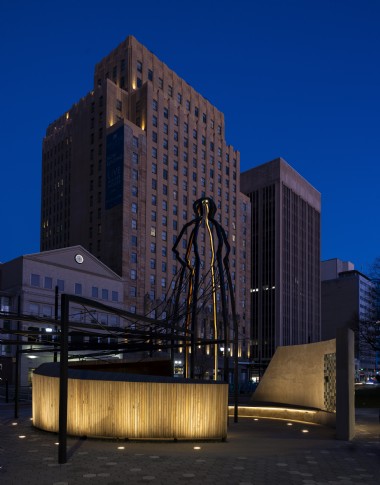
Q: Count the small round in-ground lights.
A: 9